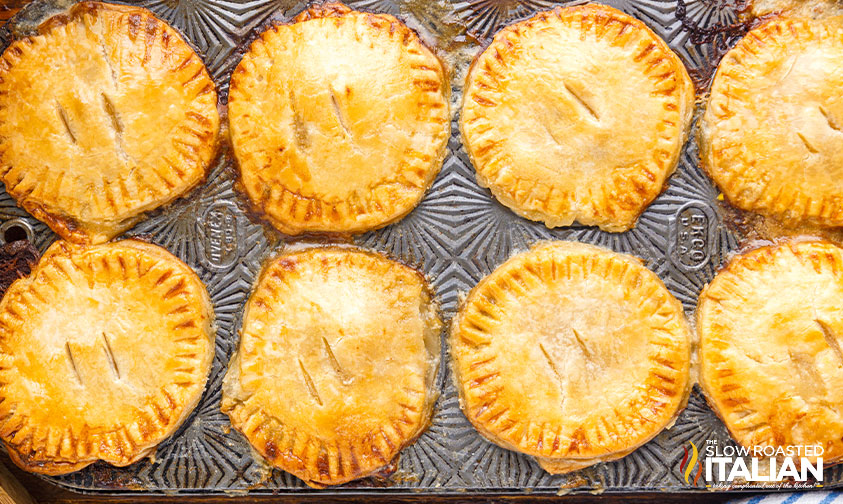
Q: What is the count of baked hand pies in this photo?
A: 8